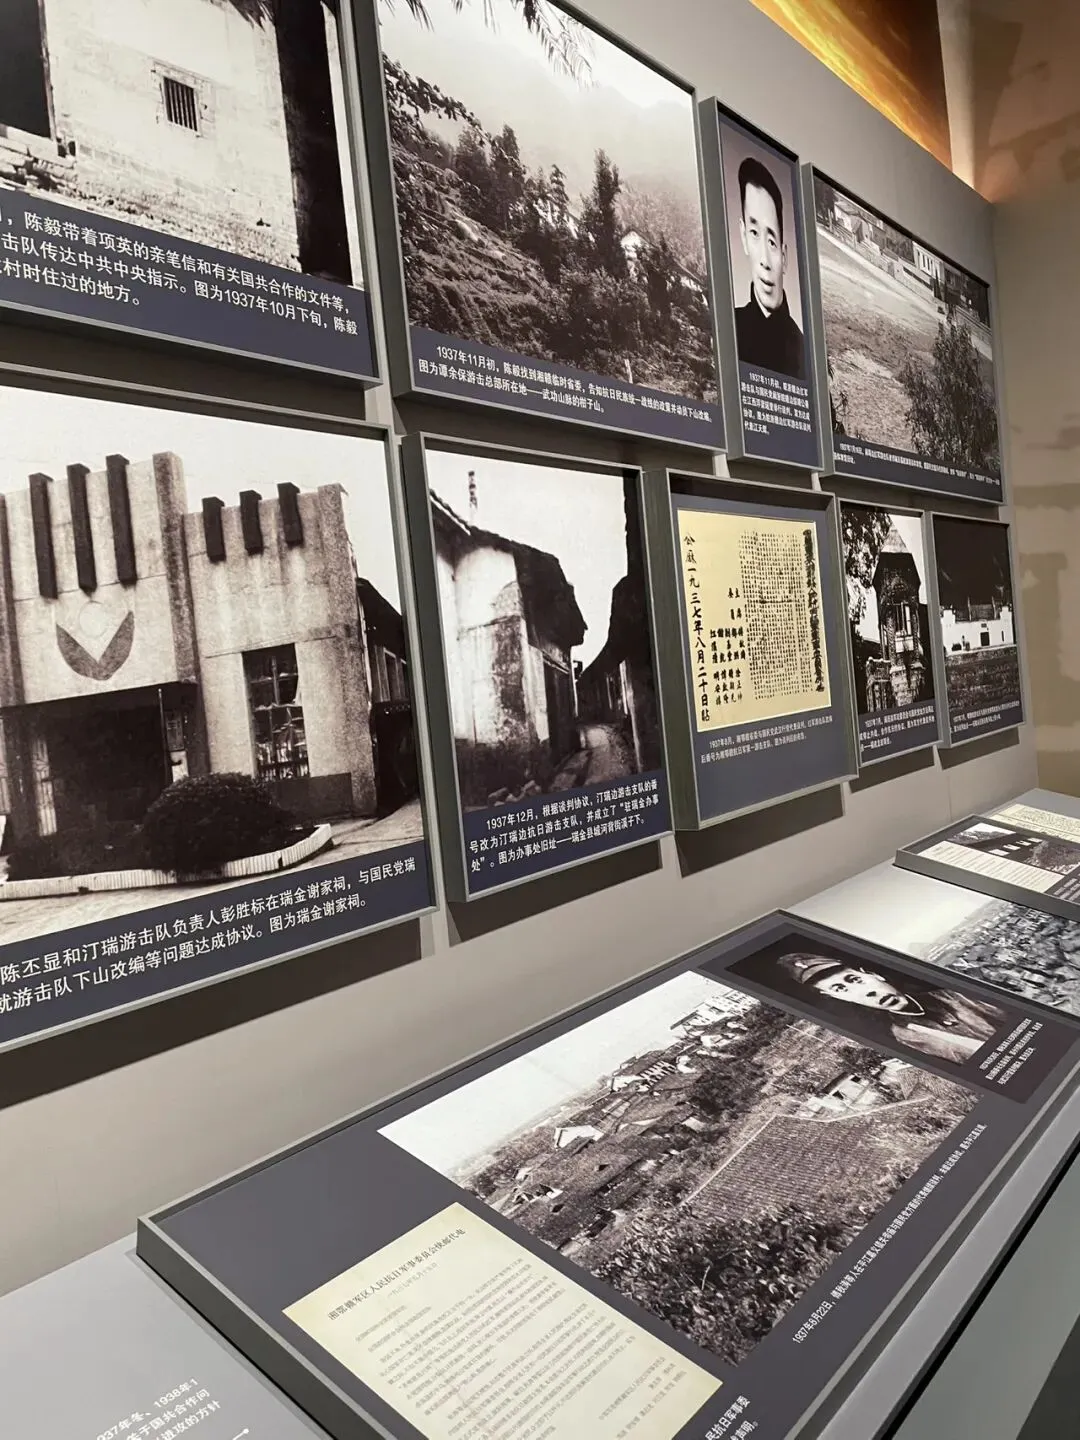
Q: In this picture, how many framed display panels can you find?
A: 11